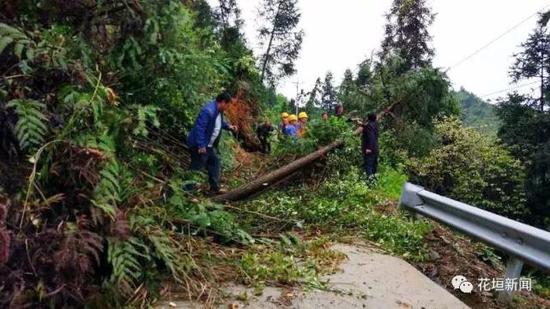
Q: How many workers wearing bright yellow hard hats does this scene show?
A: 3